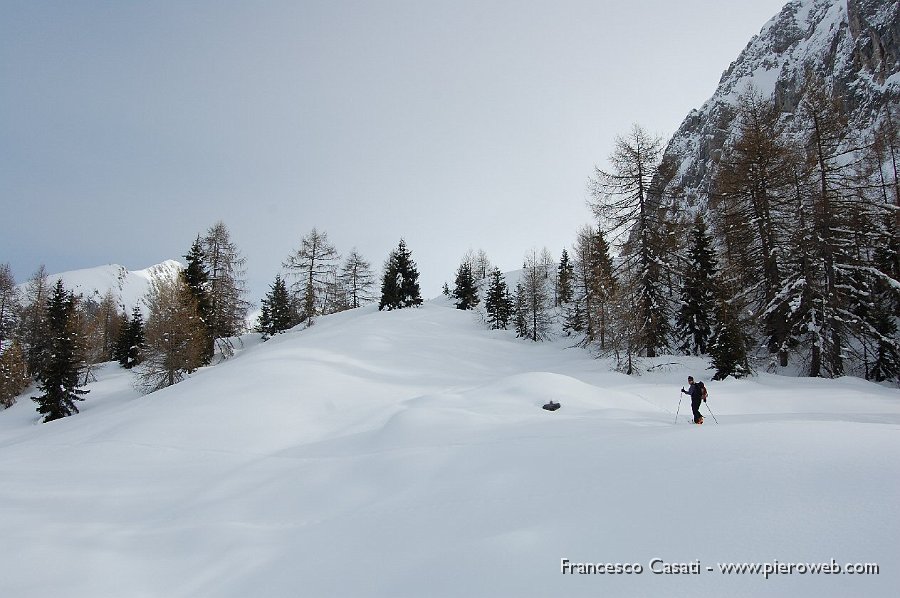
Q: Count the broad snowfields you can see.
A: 1